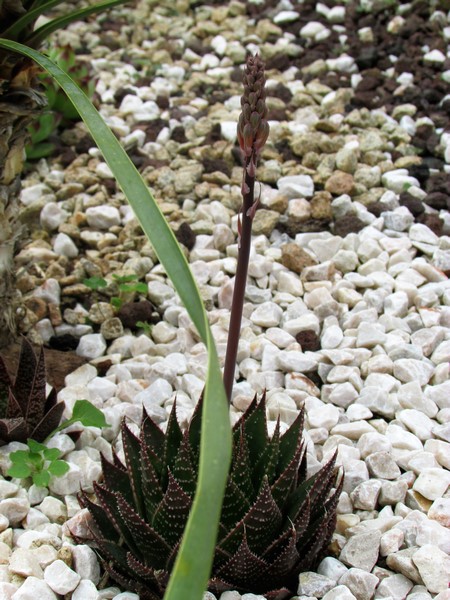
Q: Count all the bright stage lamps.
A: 0